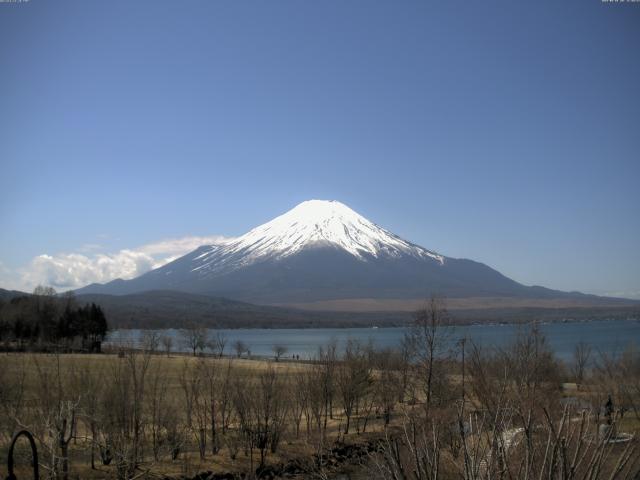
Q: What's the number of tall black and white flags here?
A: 0